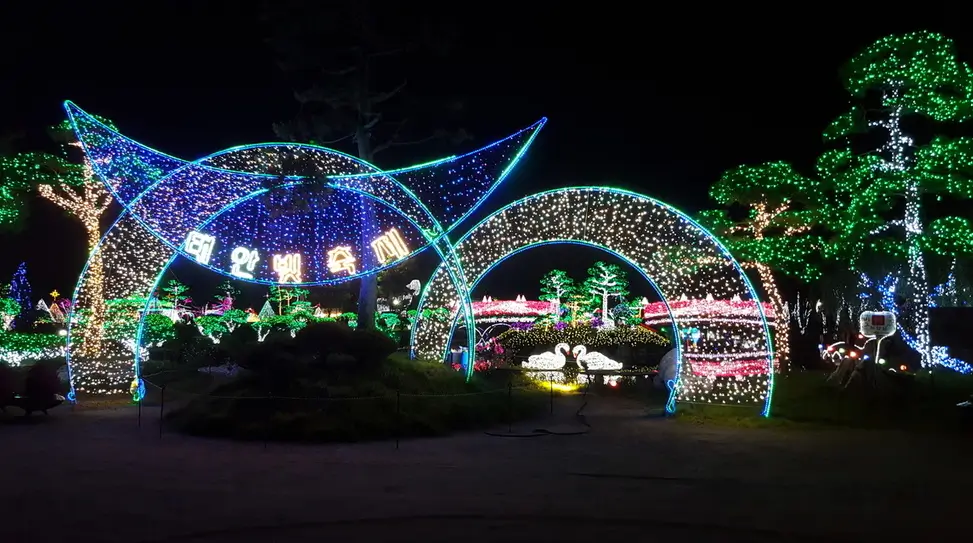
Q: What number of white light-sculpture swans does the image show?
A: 2